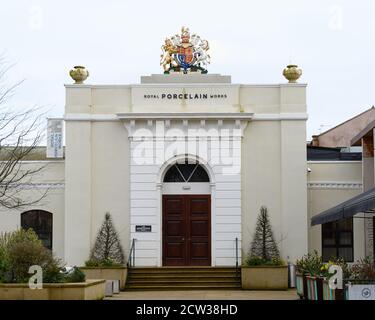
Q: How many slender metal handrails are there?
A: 2